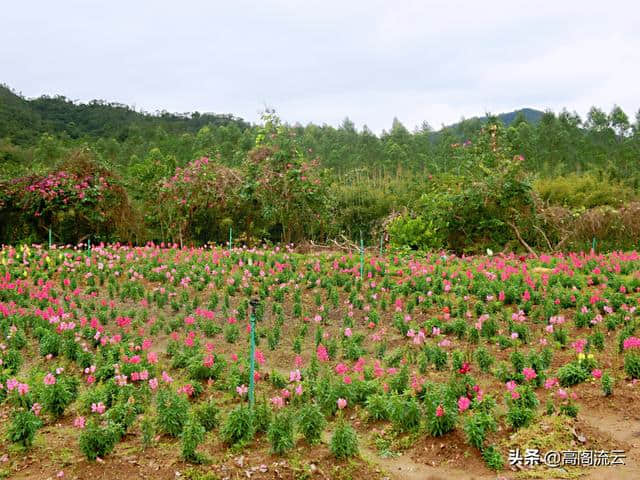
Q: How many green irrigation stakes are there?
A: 7